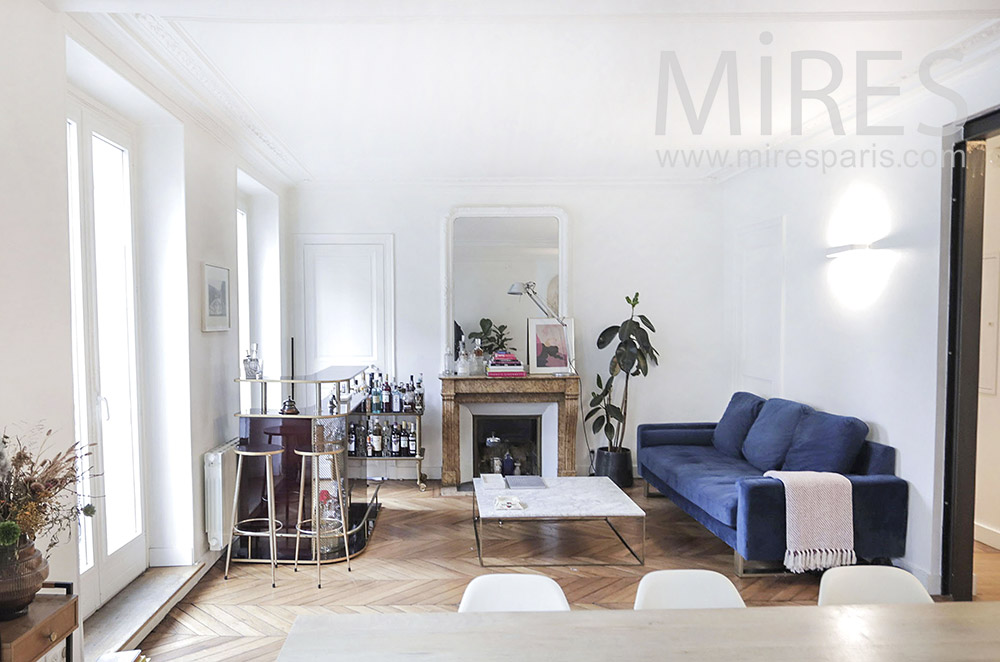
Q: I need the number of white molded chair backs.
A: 3